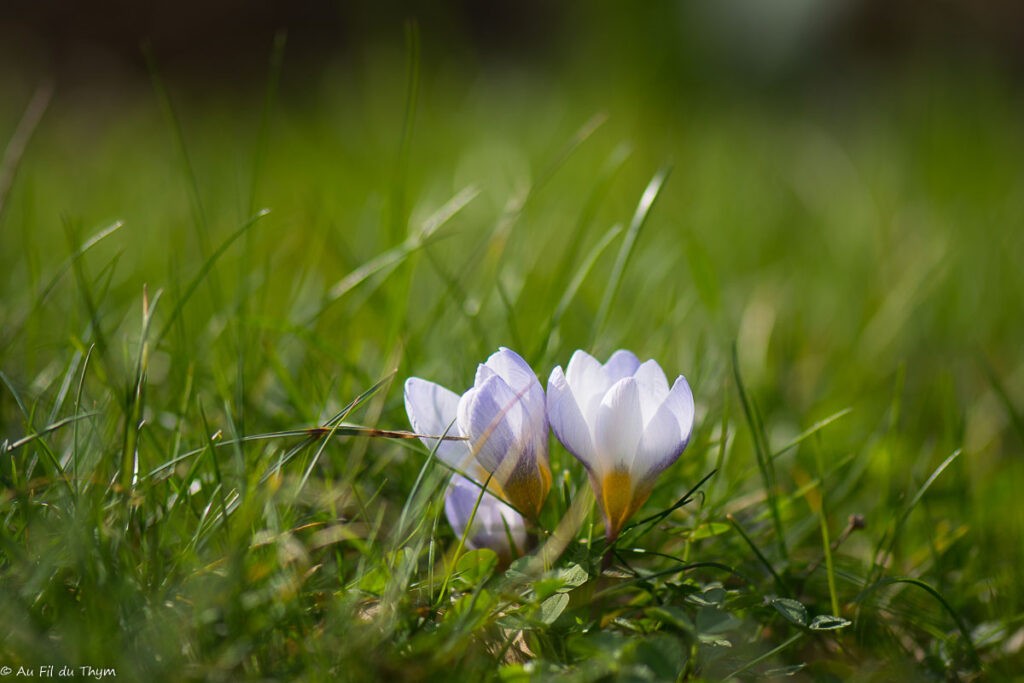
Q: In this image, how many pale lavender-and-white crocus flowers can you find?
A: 3